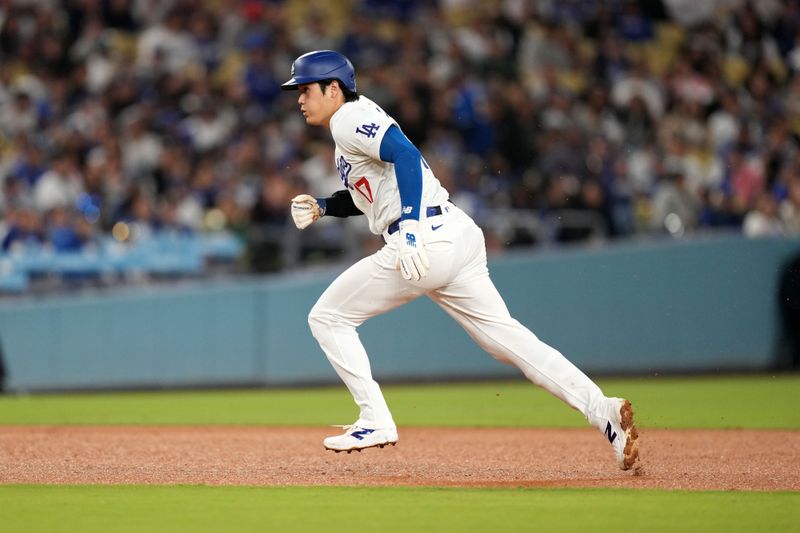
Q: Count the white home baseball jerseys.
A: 1